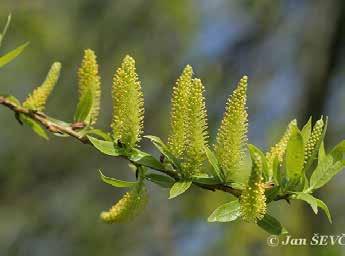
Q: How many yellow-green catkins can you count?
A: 10